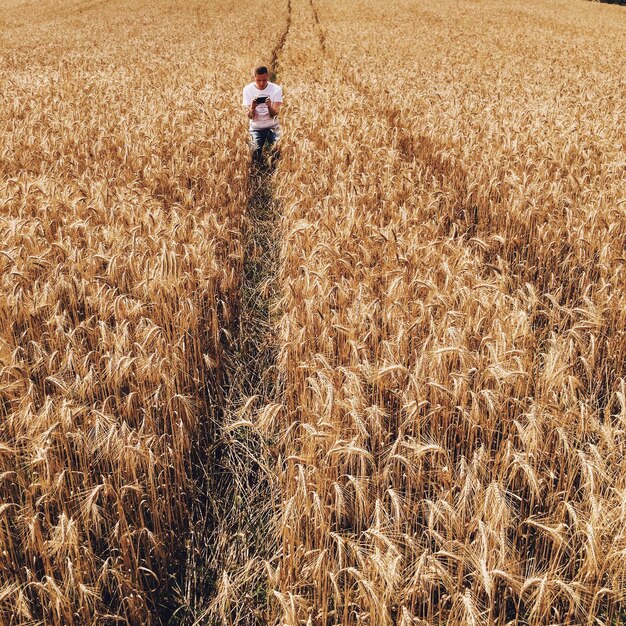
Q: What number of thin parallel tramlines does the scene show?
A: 2